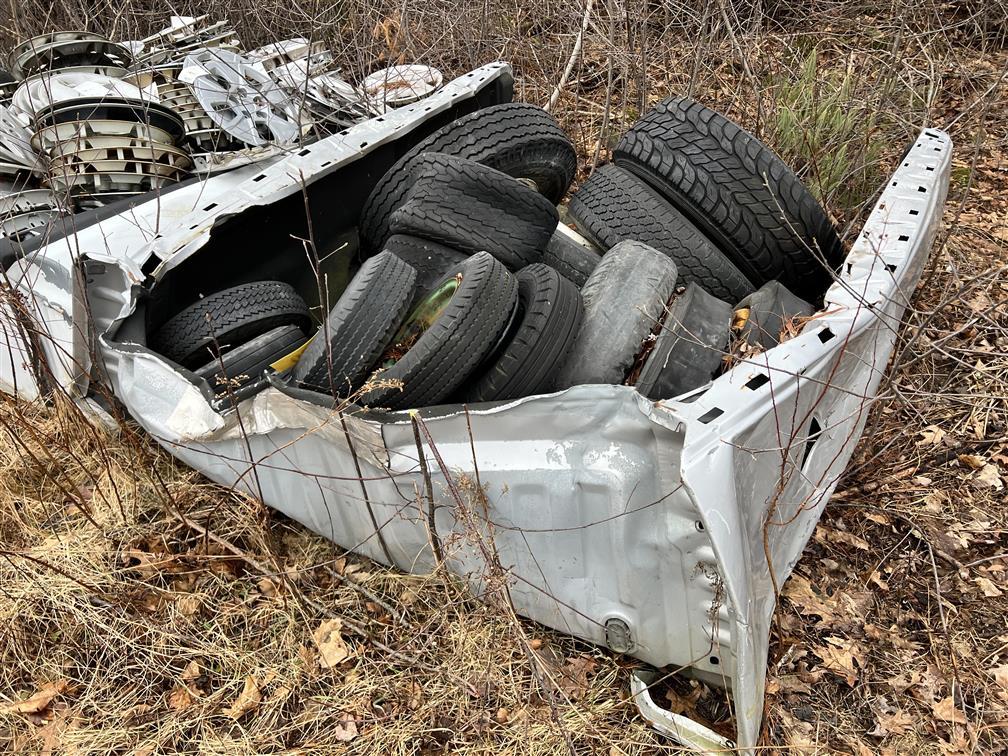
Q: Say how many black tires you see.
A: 14